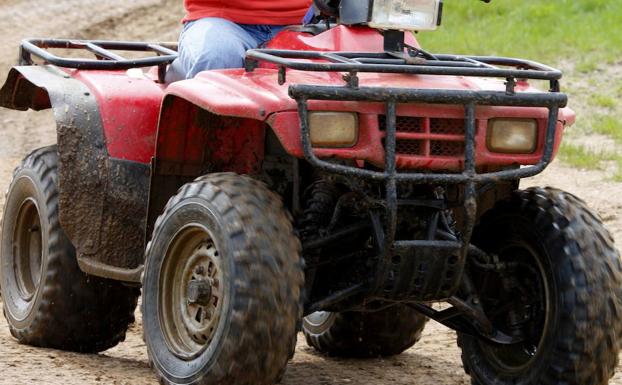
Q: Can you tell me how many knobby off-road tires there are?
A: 4